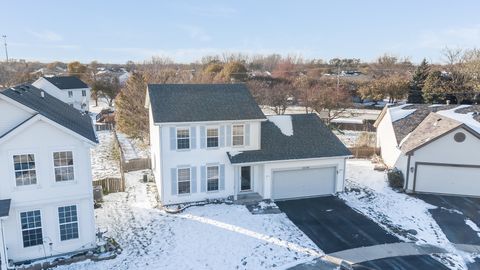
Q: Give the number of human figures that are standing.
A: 0